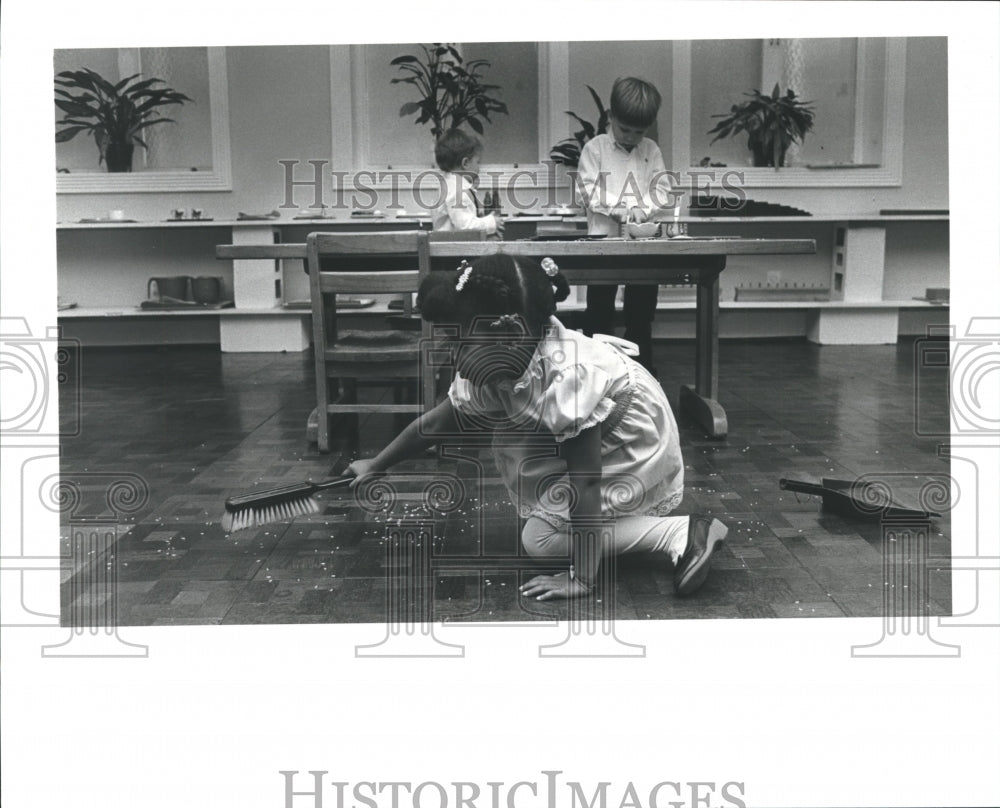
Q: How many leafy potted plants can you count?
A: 4